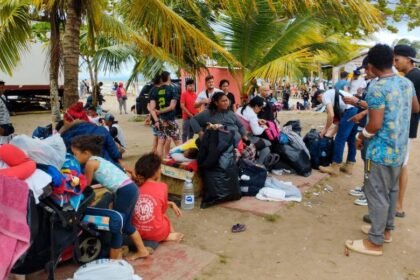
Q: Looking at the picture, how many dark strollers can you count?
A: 1